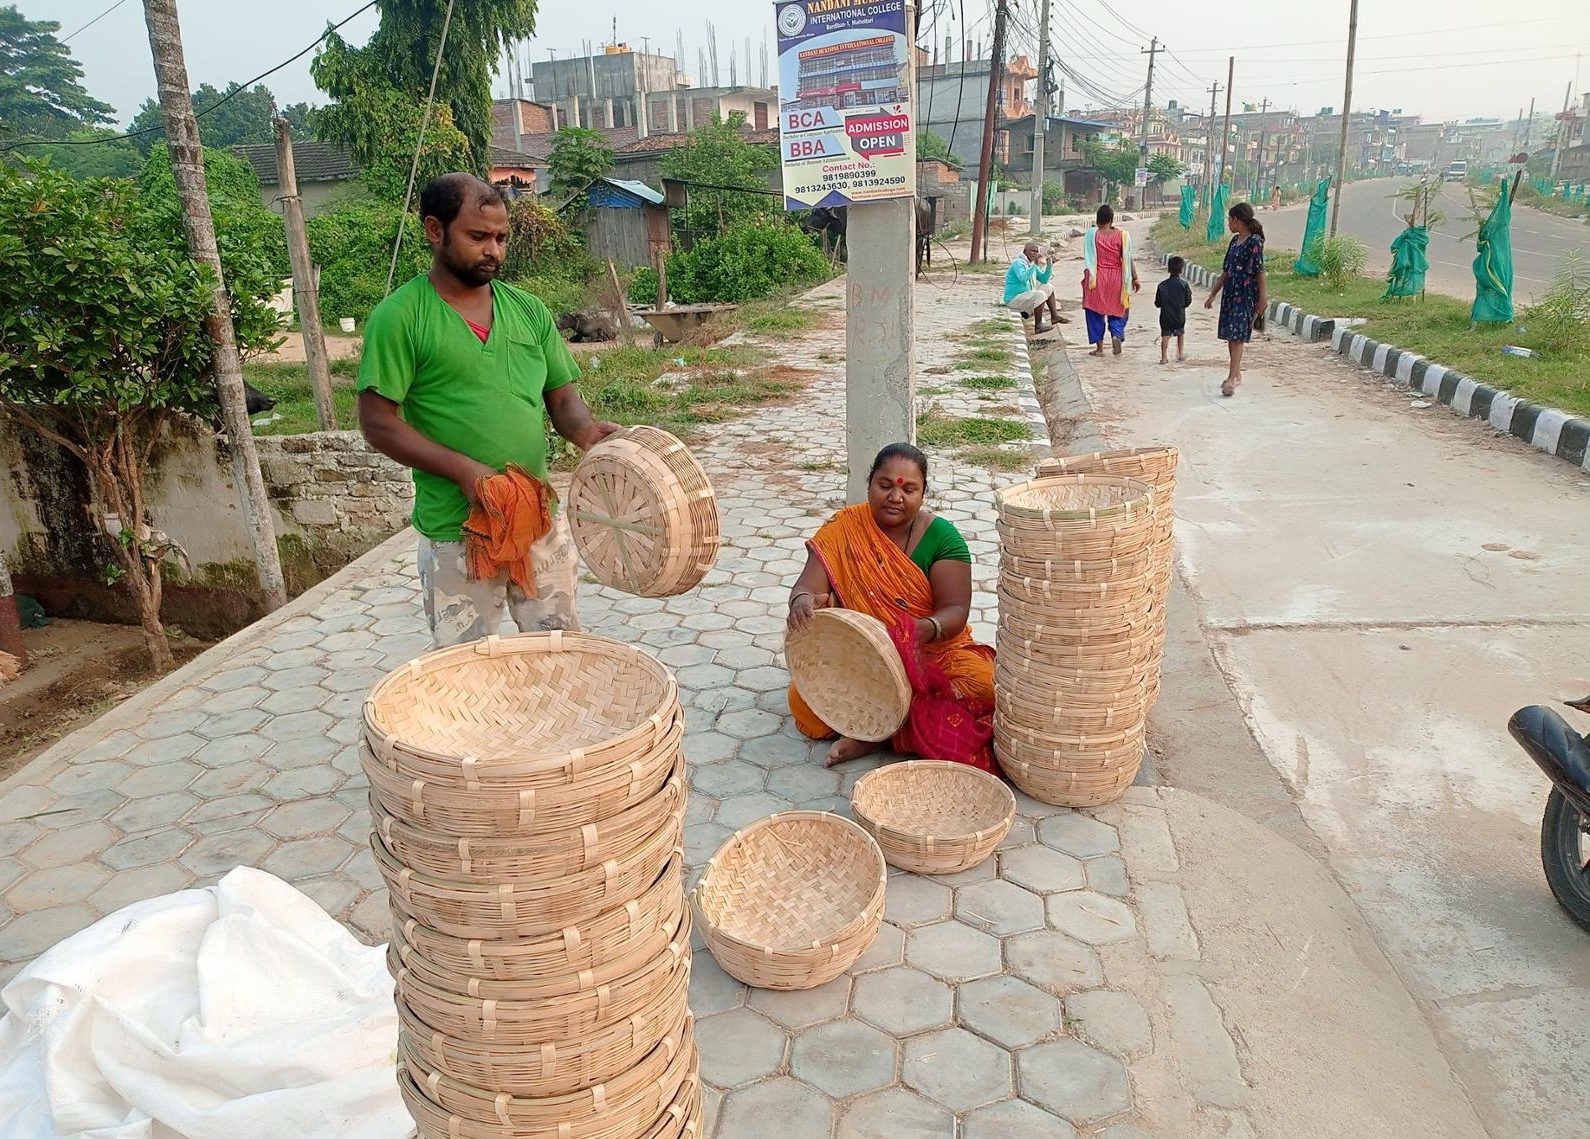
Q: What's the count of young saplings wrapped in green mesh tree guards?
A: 5